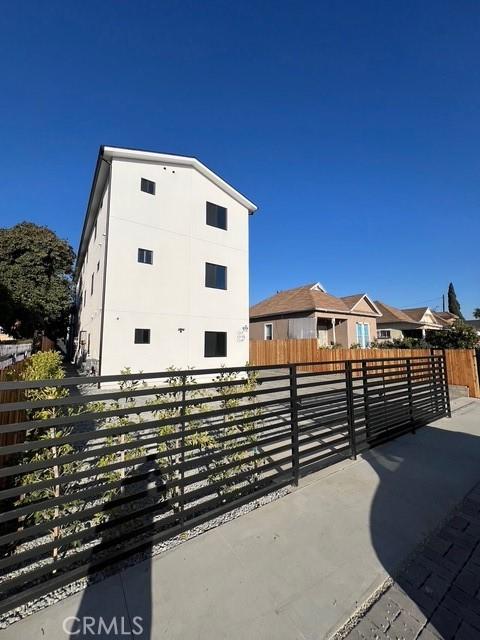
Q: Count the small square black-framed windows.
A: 3